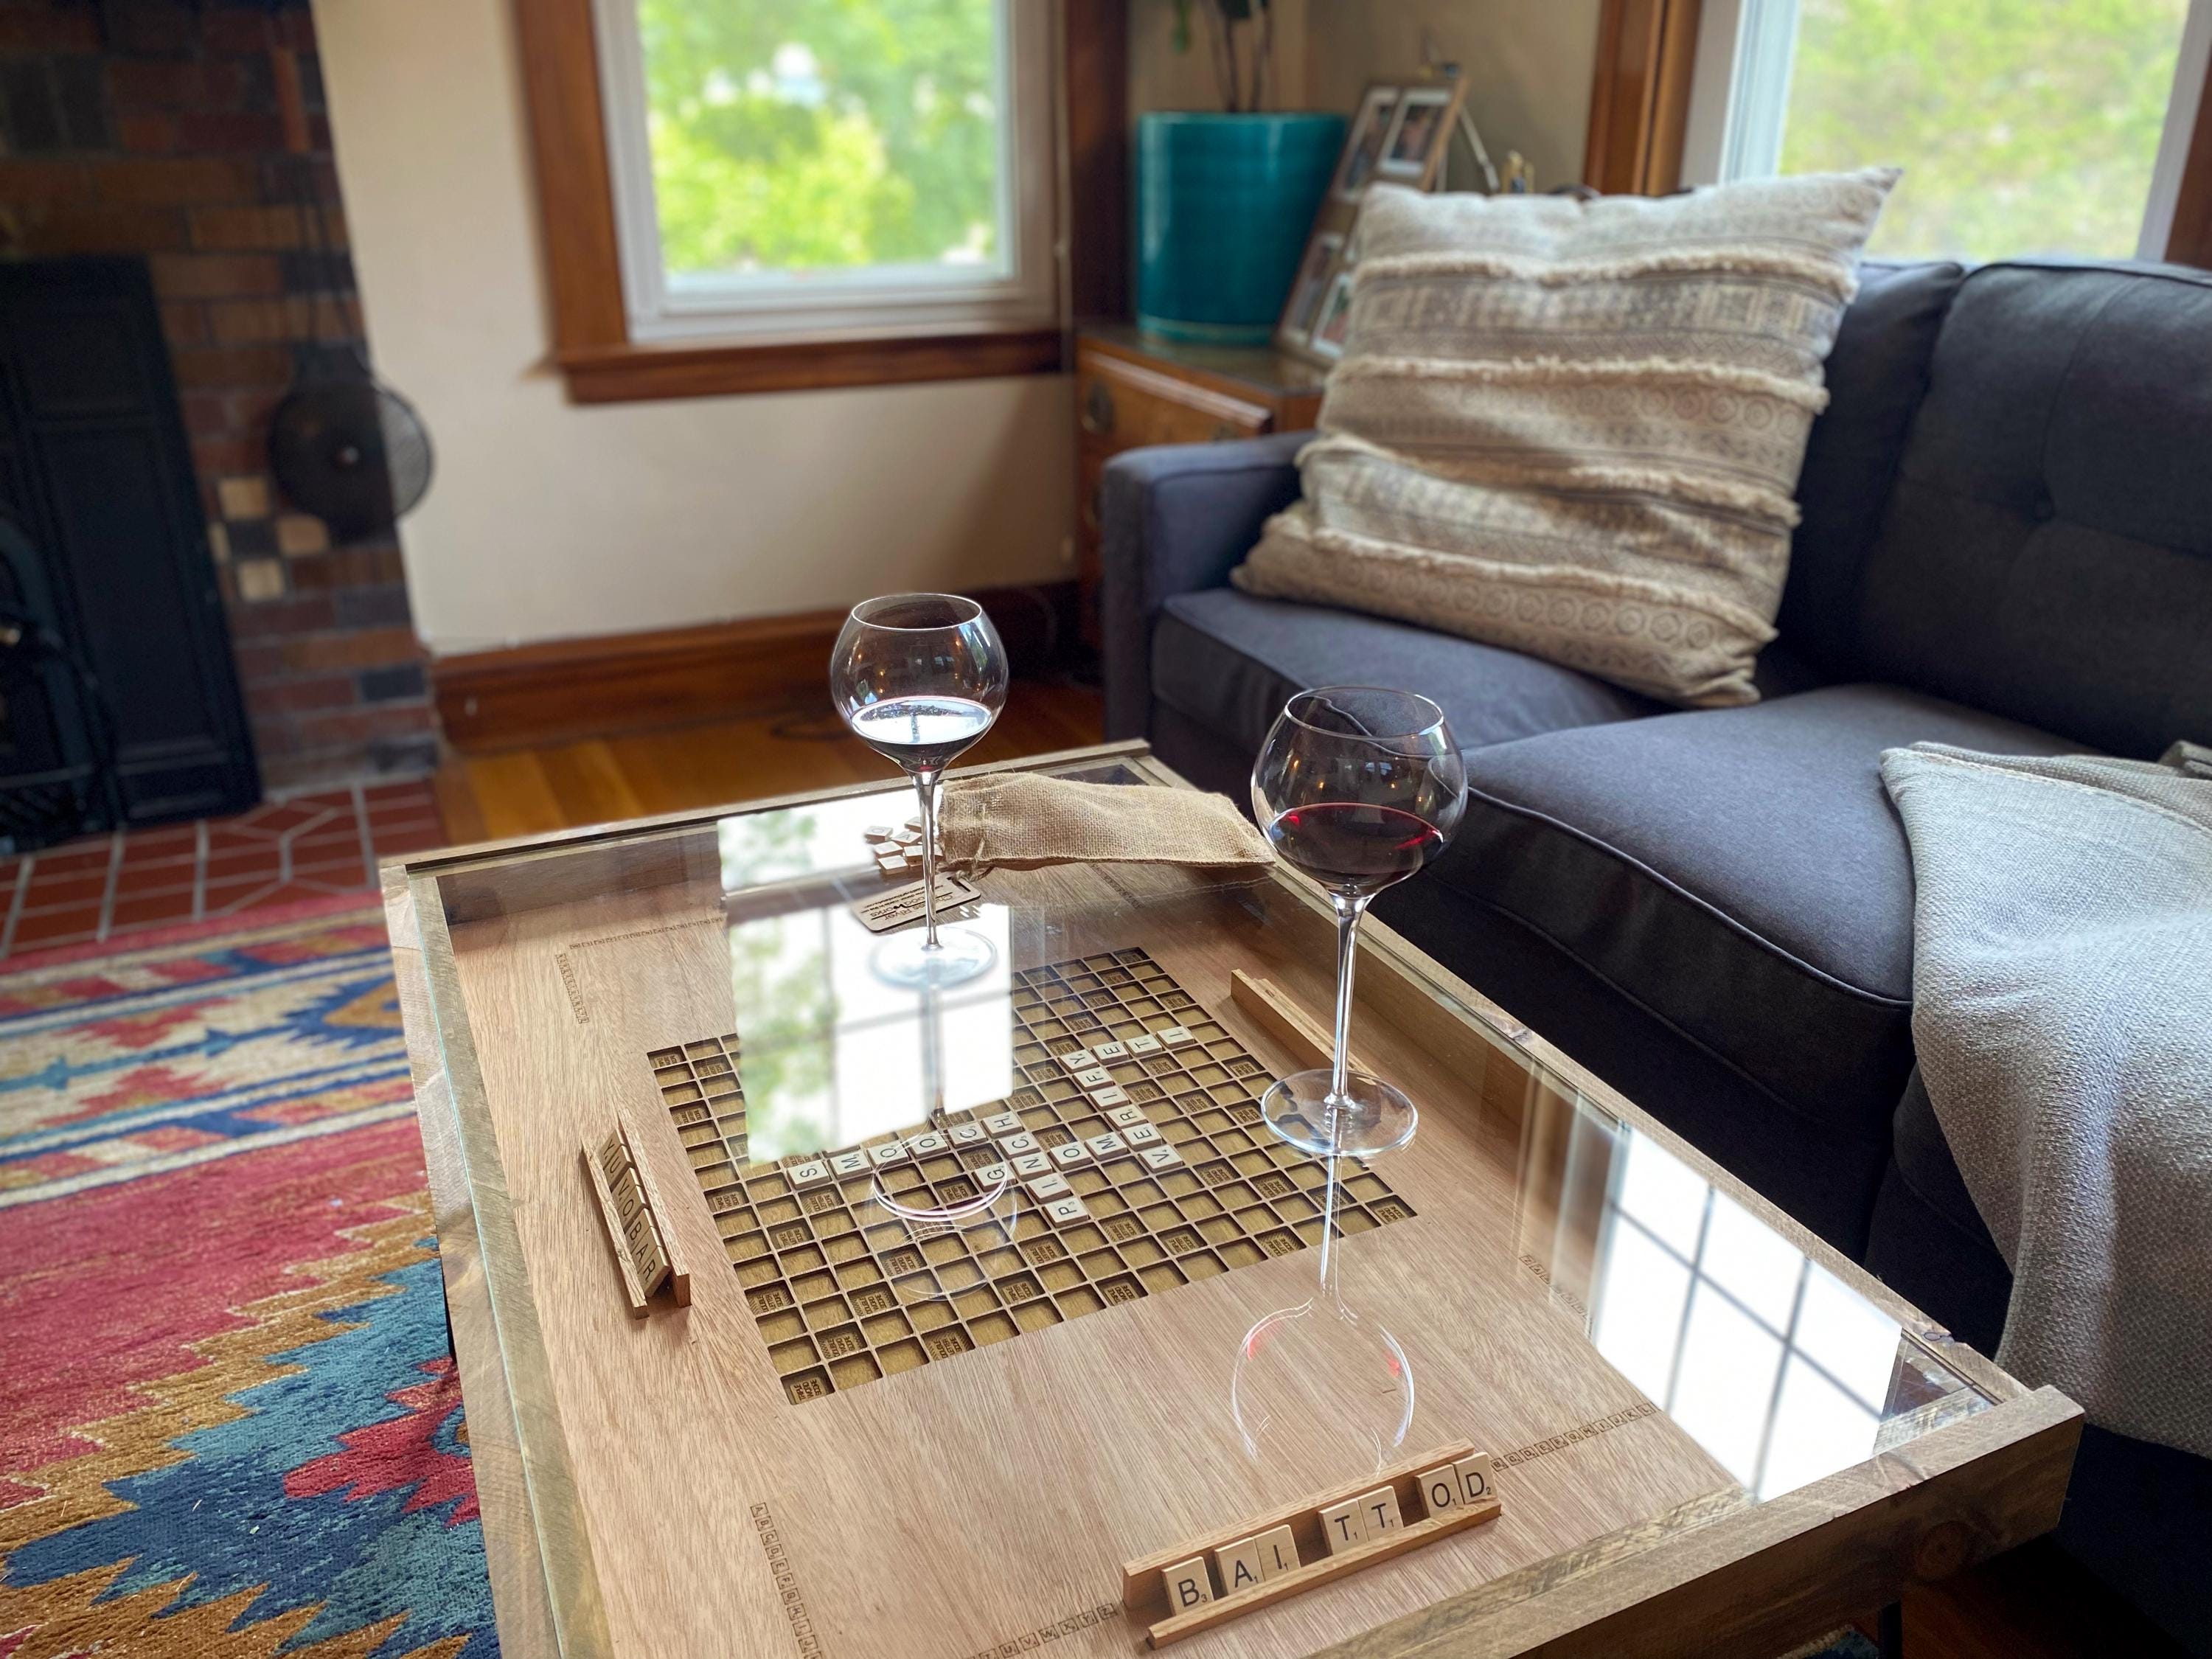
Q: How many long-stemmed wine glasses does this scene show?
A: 2